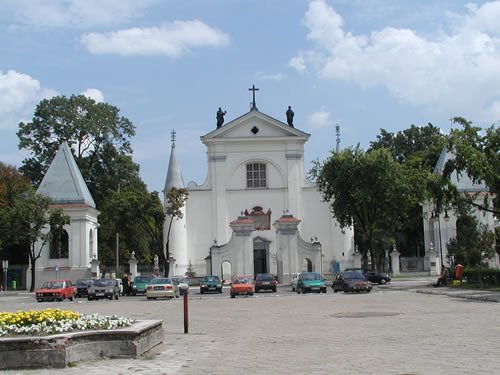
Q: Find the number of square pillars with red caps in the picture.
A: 2